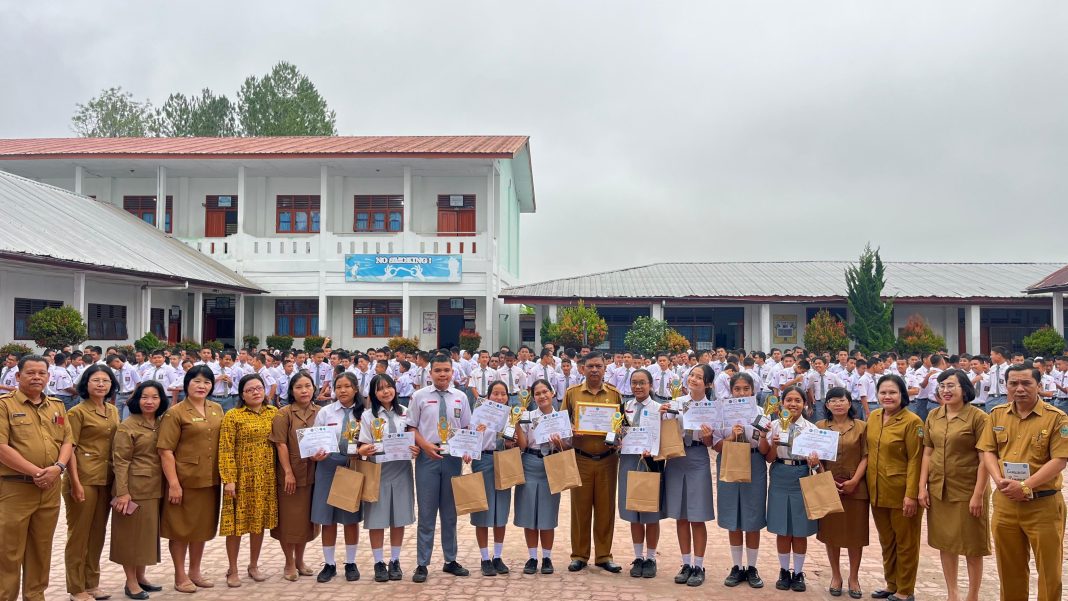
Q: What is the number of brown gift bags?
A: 9